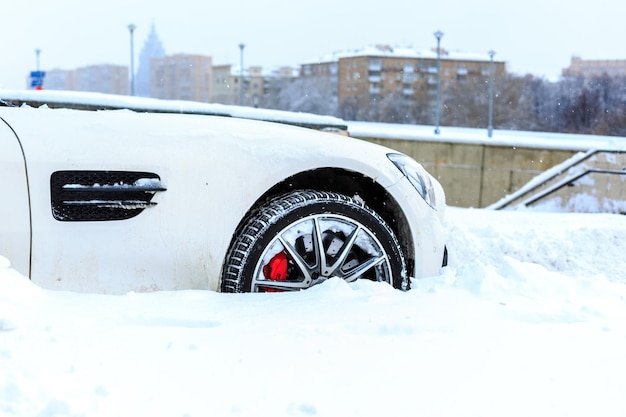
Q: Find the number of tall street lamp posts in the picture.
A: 5